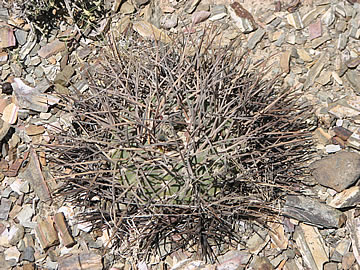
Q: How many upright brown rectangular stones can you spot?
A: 2